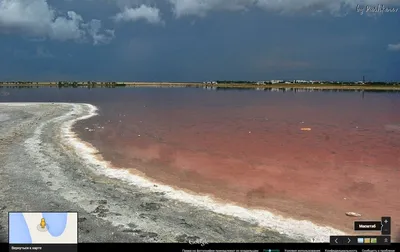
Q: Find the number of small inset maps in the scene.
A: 1